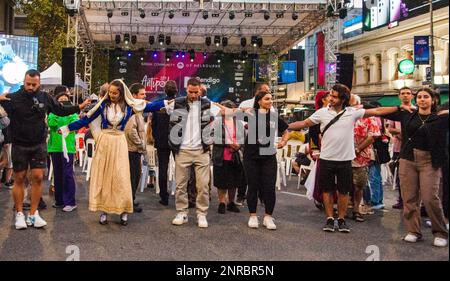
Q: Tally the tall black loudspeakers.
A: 2